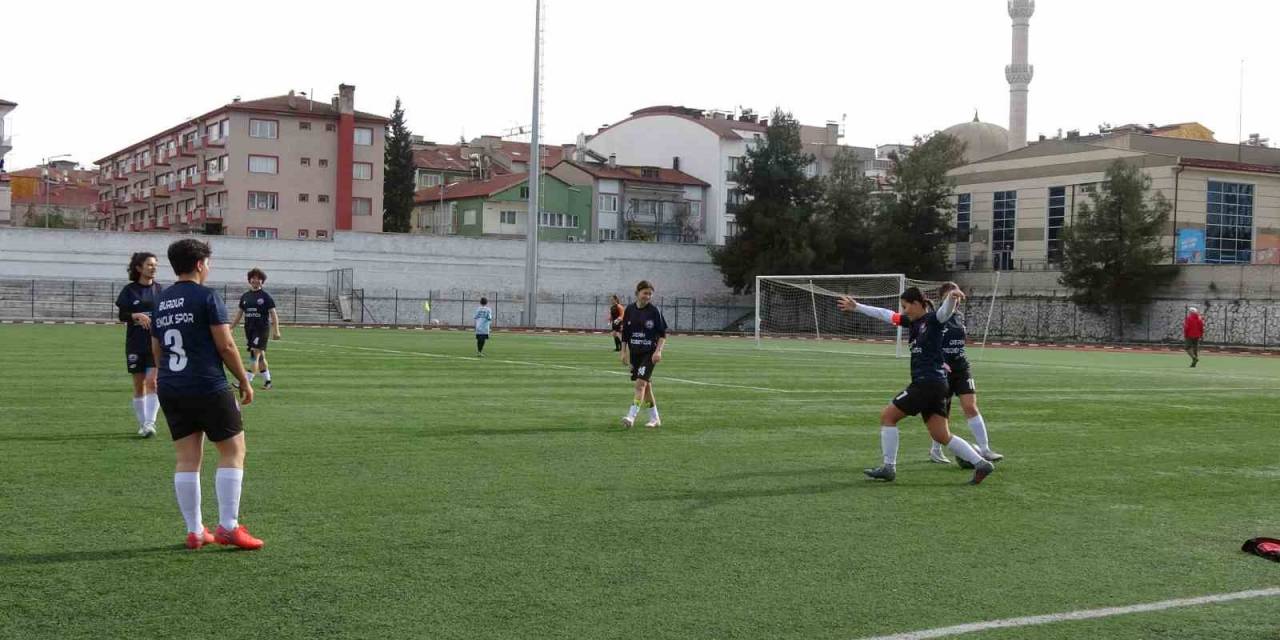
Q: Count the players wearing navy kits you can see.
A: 6